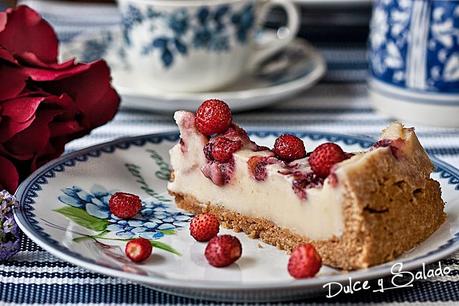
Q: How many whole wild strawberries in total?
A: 8